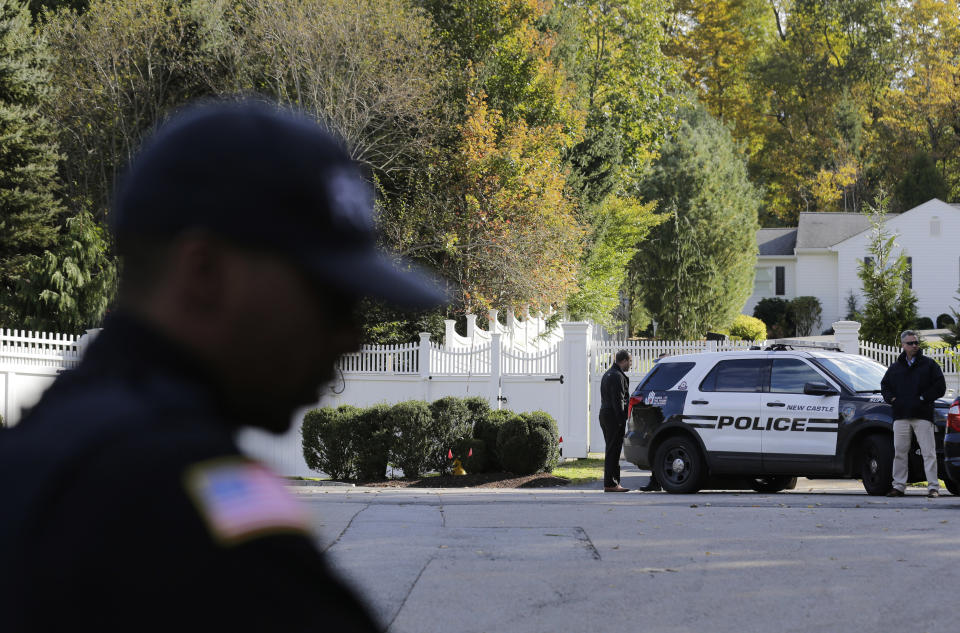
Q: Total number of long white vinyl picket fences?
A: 1